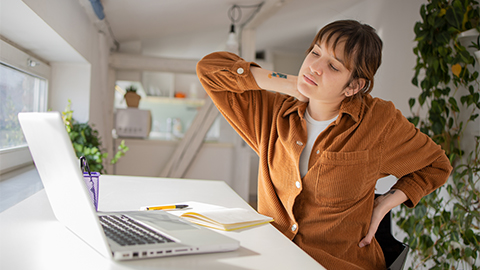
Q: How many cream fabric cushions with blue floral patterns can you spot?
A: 0